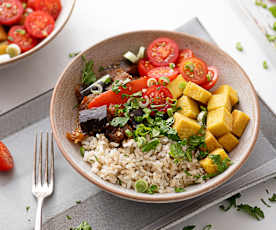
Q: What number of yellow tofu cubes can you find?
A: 11